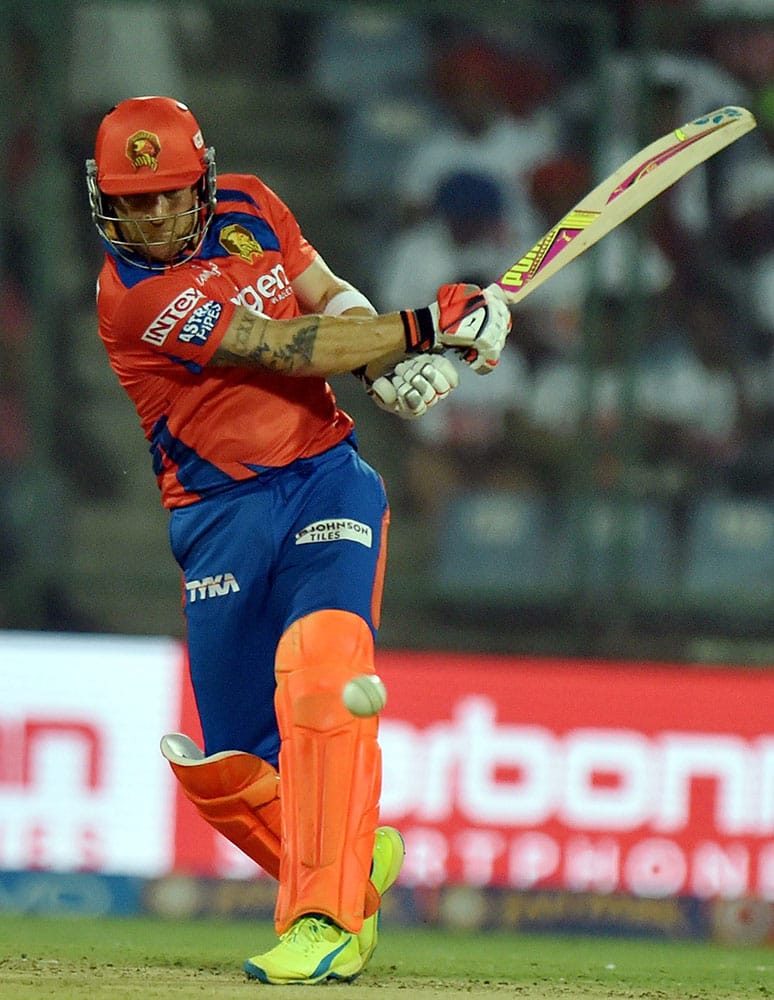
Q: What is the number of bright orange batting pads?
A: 2